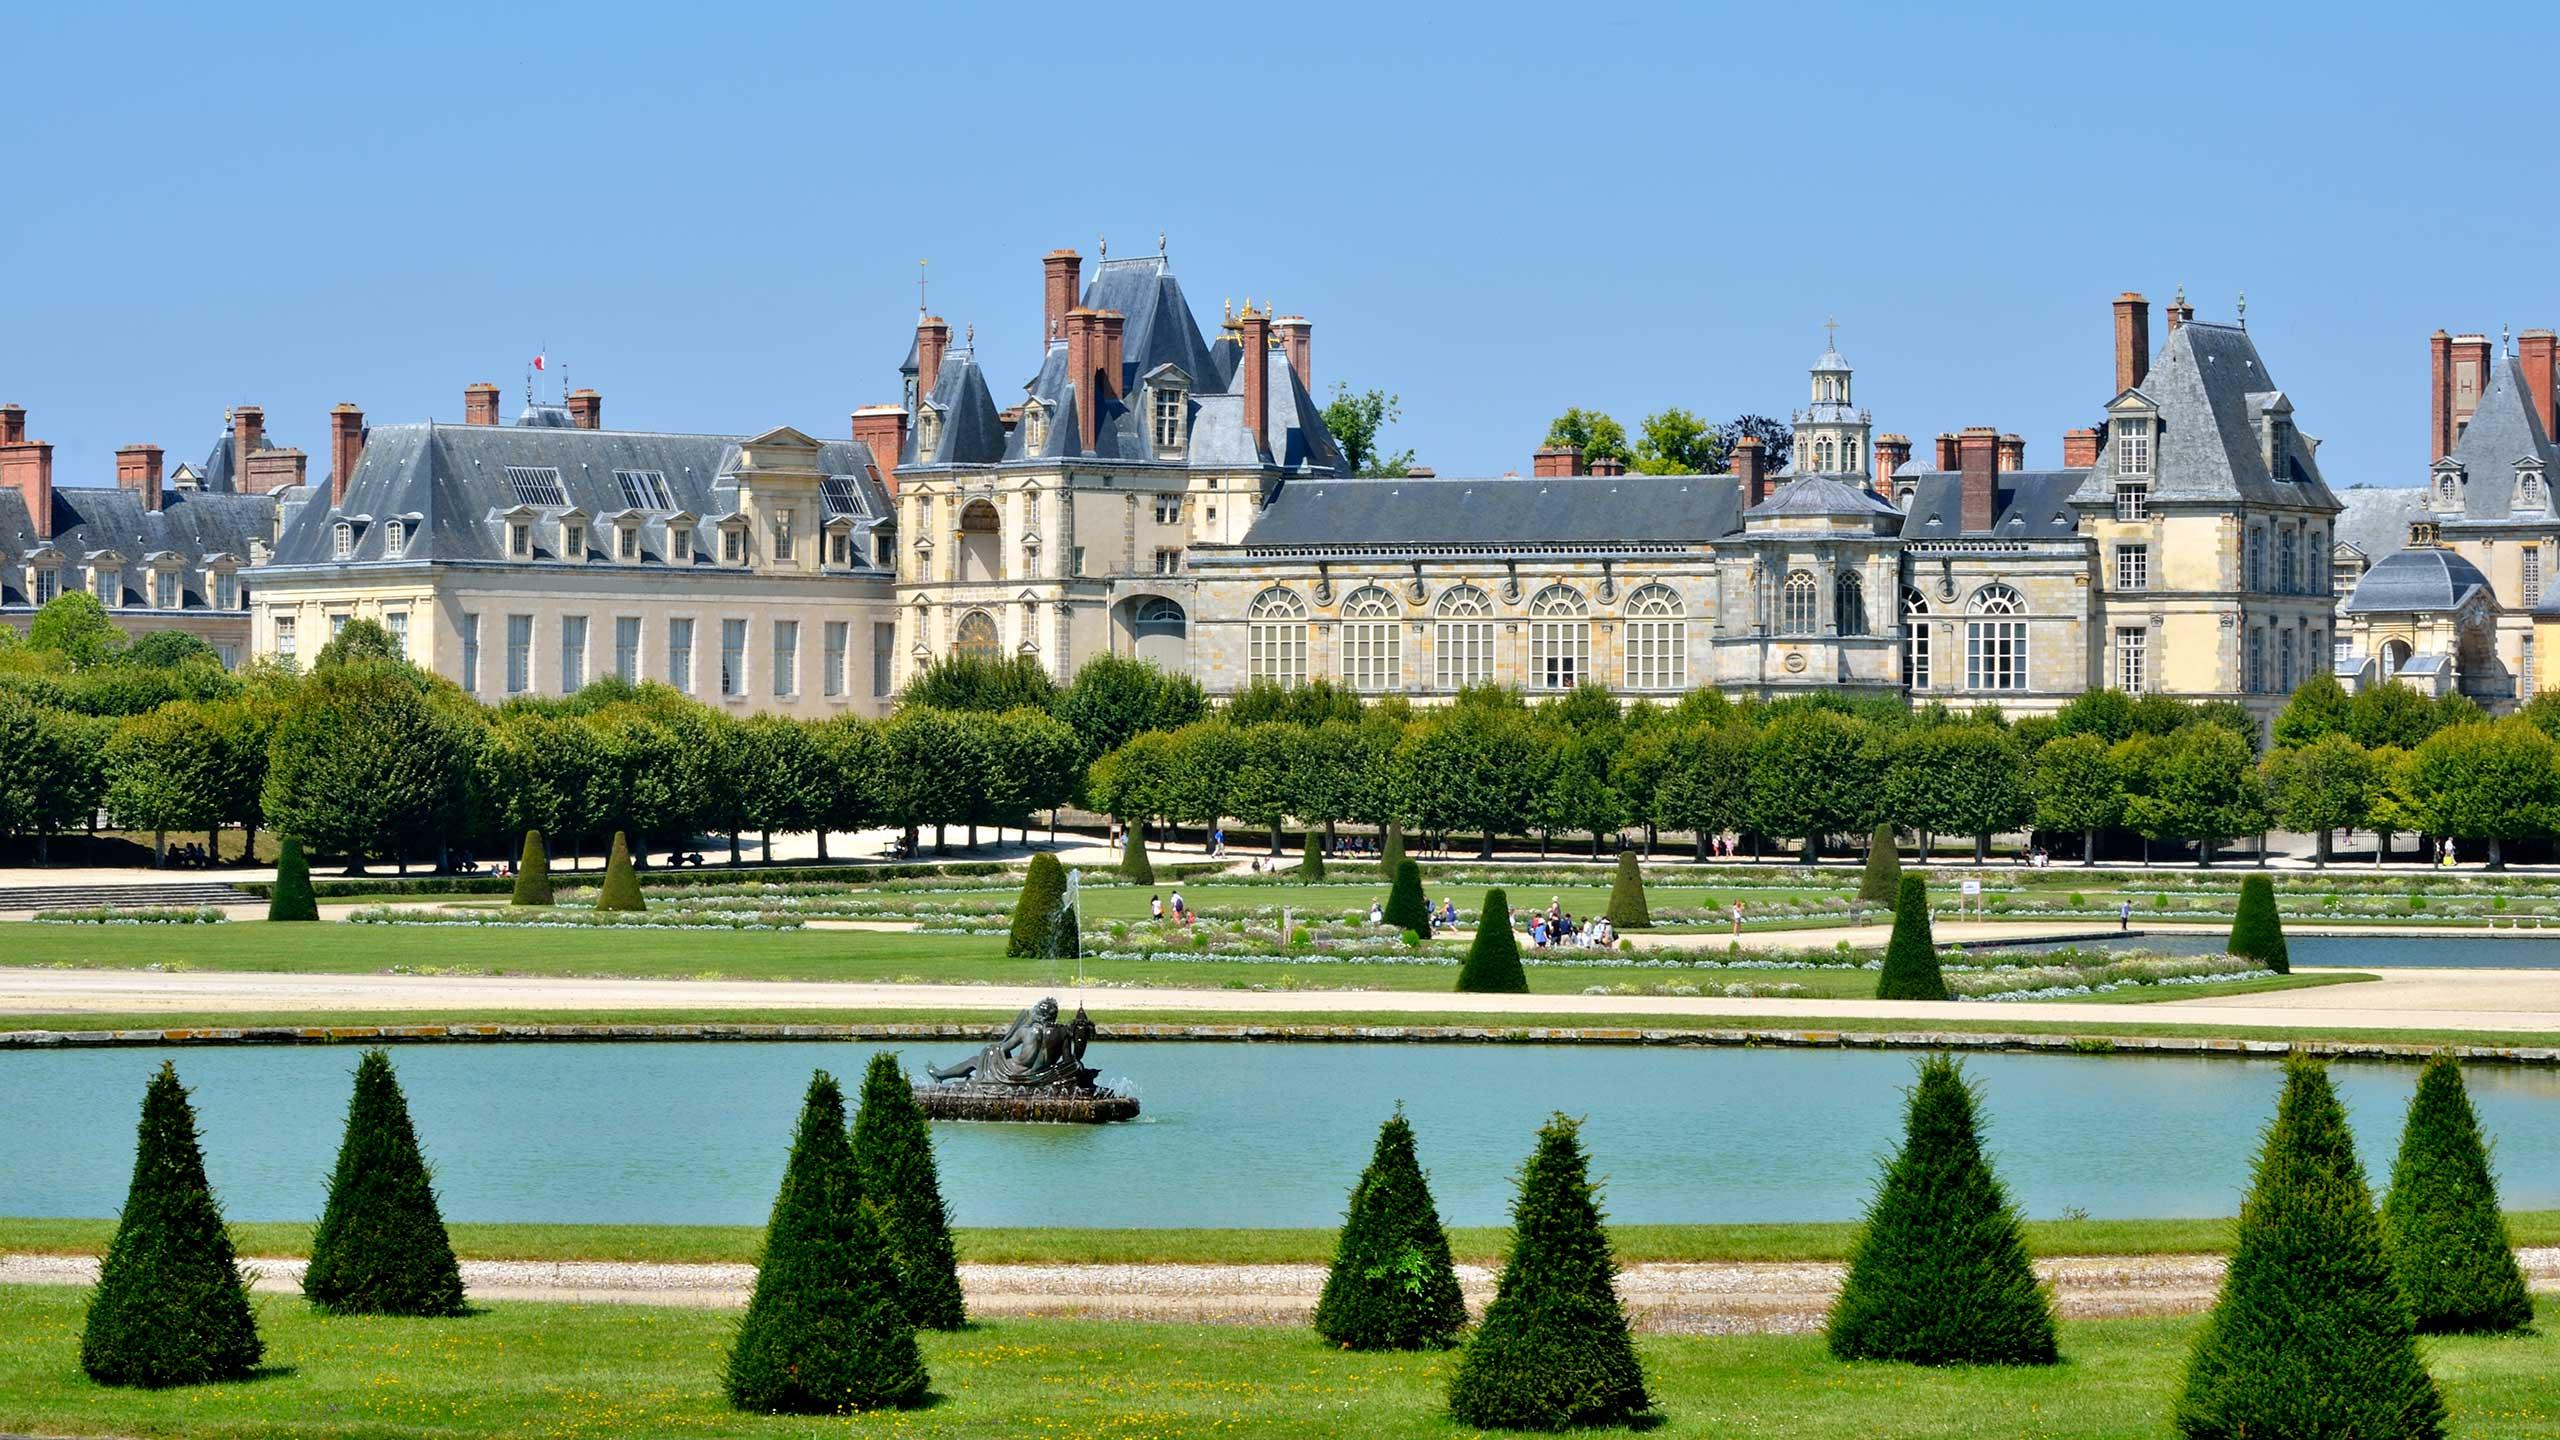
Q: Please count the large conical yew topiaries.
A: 9